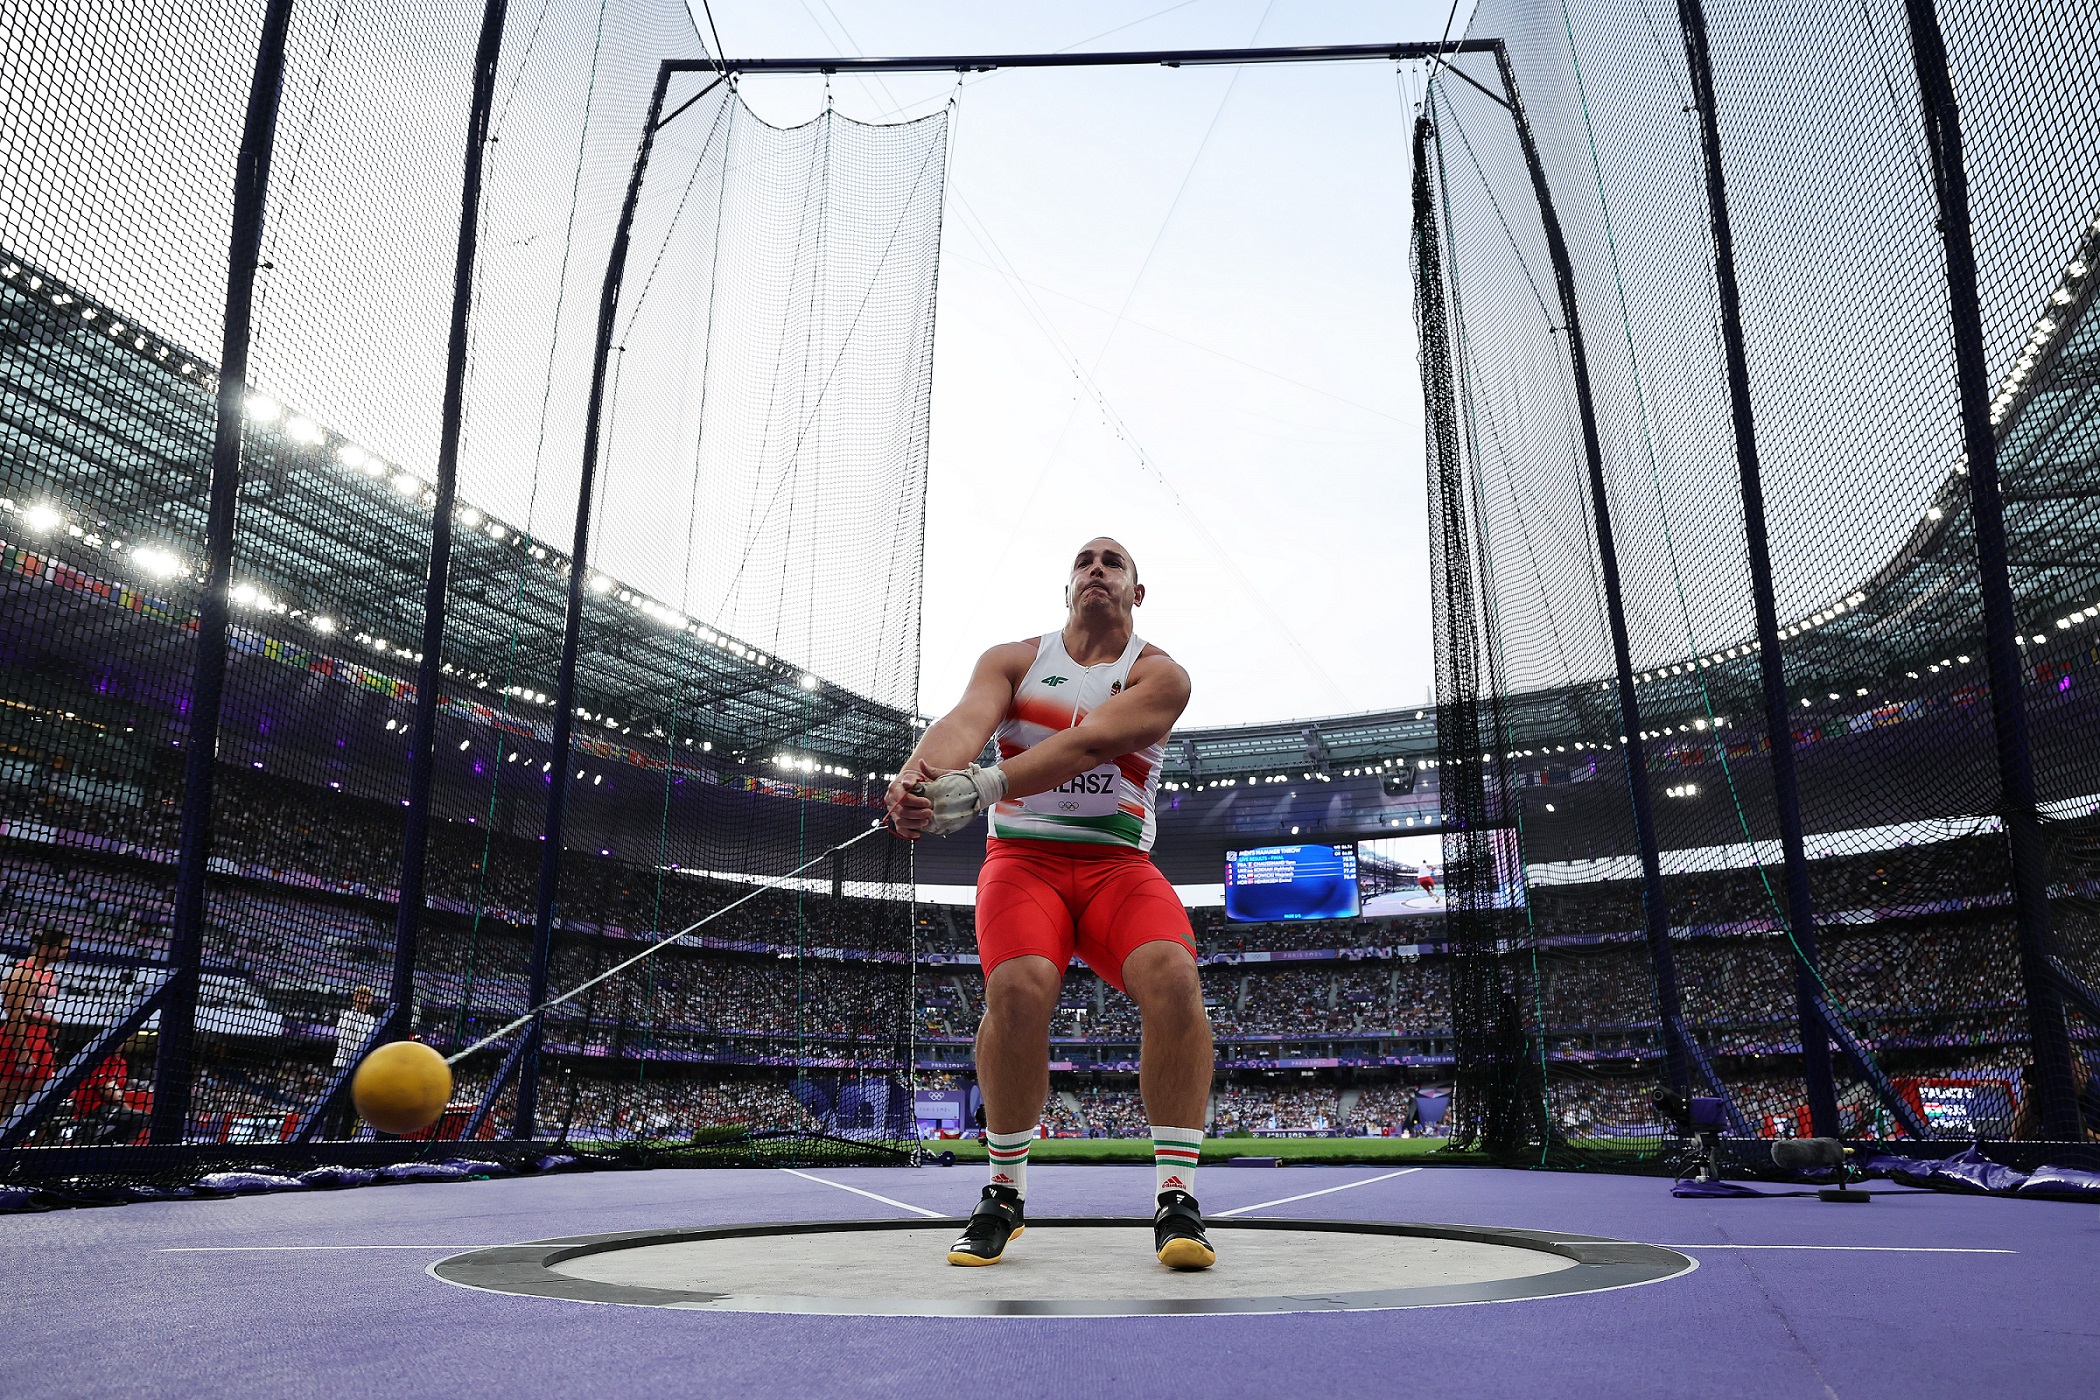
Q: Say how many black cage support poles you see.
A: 6